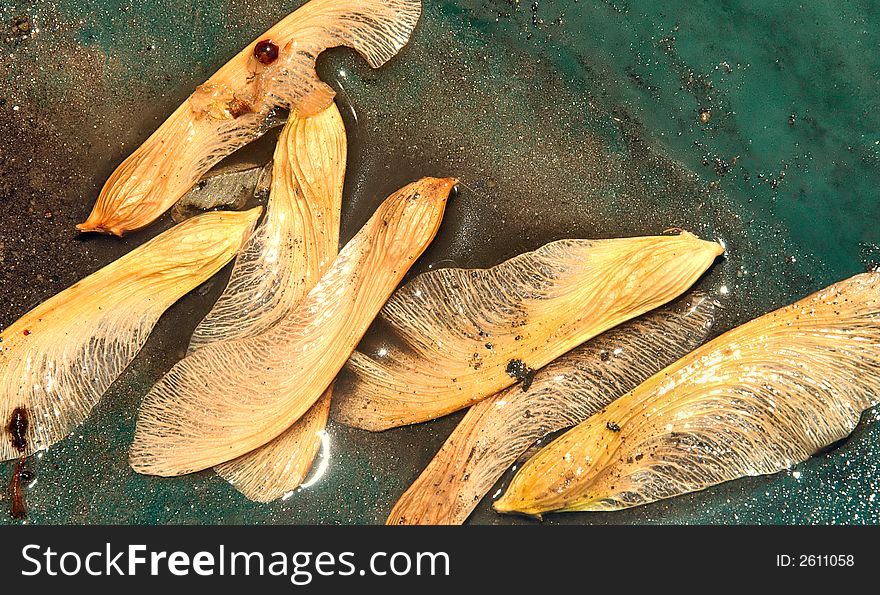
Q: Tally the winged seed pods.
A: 7